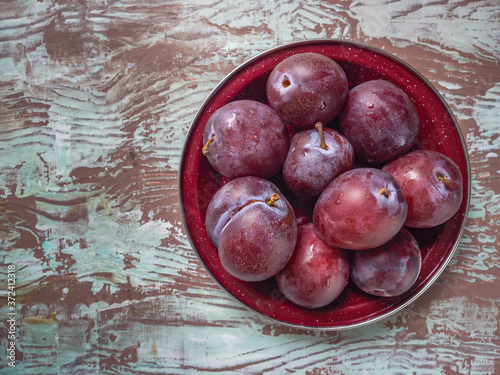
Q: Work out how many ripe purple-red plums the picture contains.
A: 9